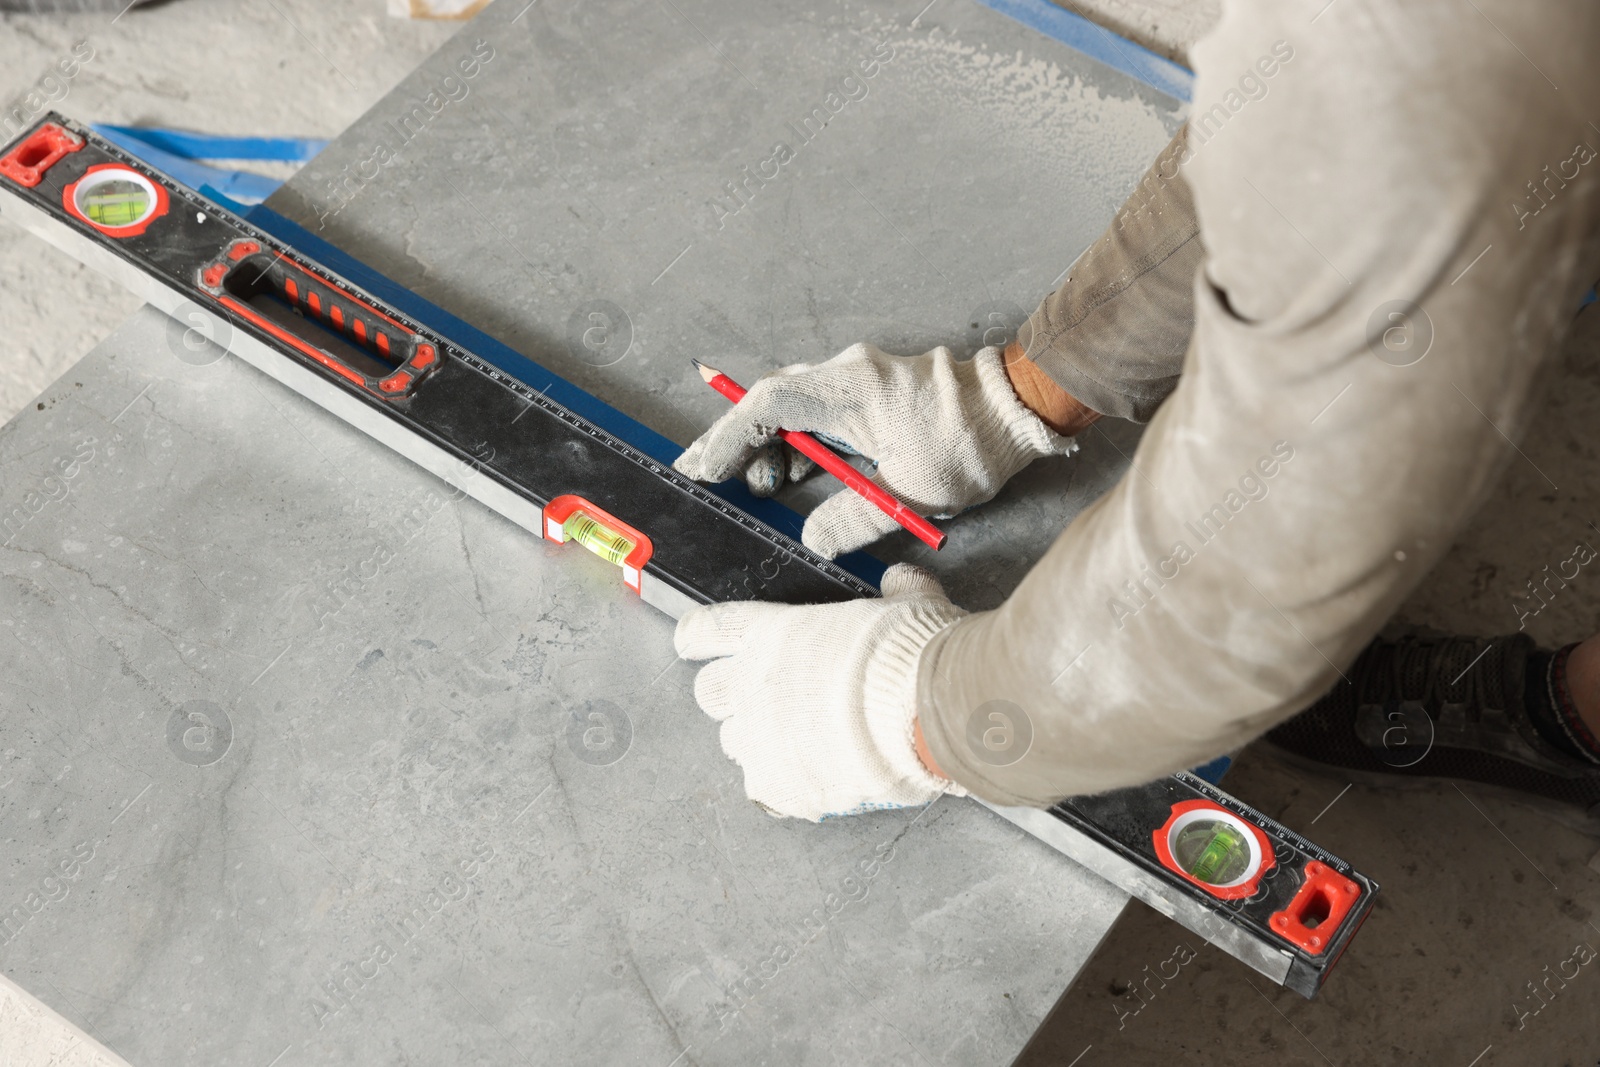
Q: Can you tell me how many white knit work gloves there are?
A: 2